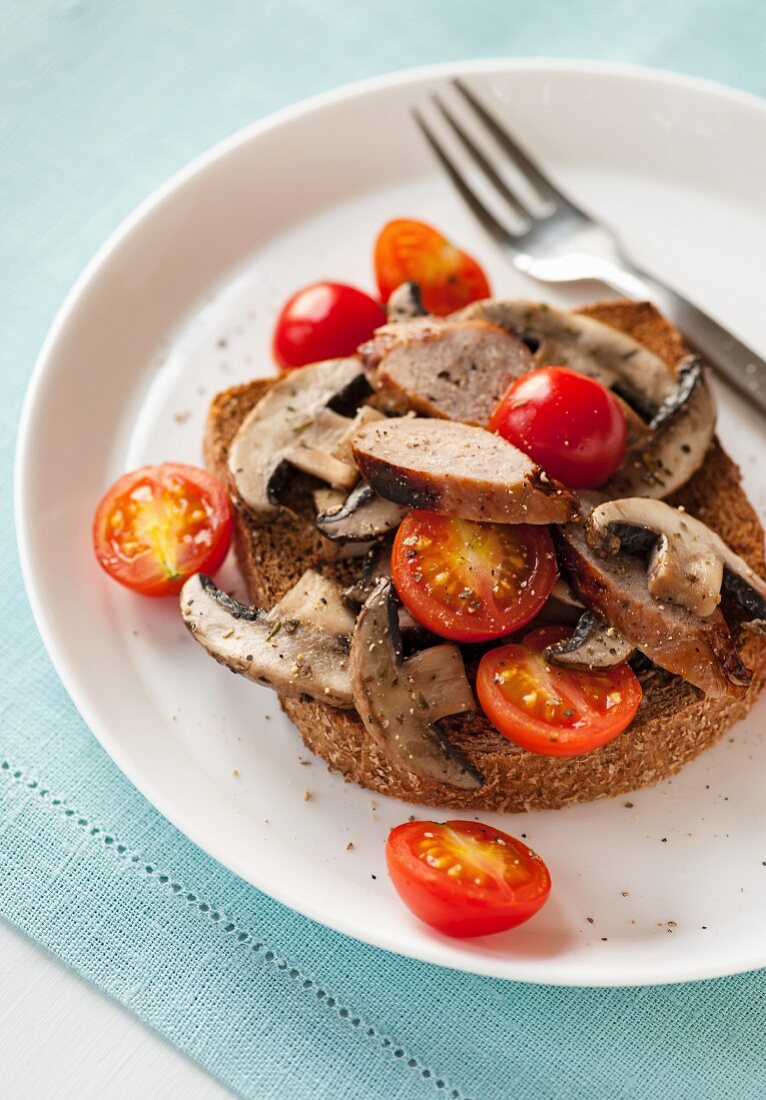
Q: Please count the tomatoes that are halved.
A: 5